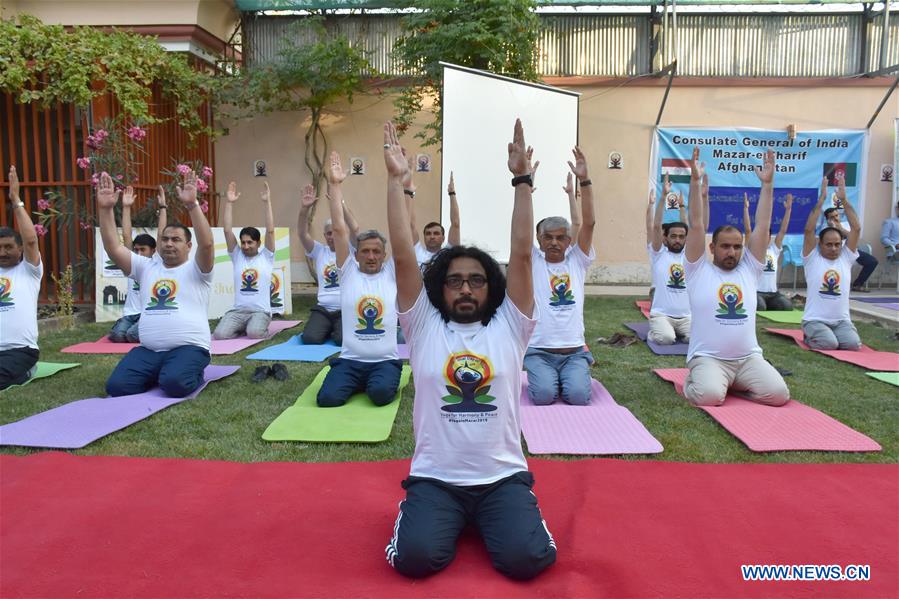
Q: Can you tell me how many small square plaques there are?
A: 5